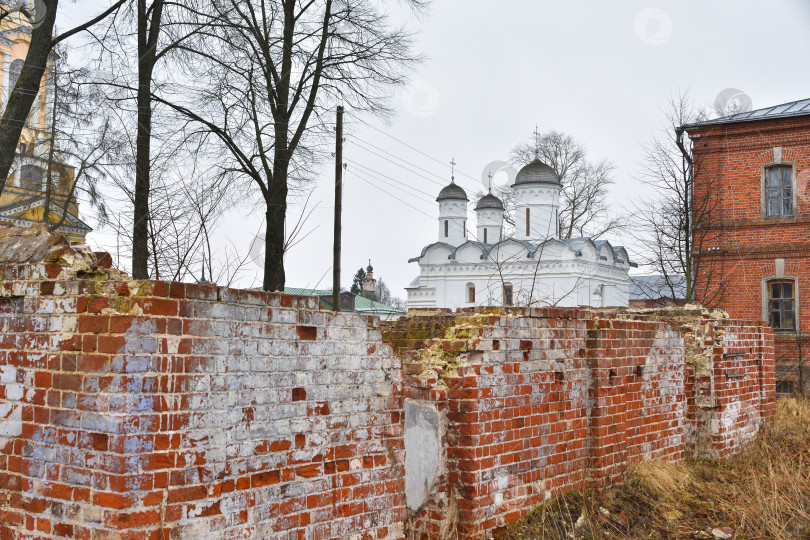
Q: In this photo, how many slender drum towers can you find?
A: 3